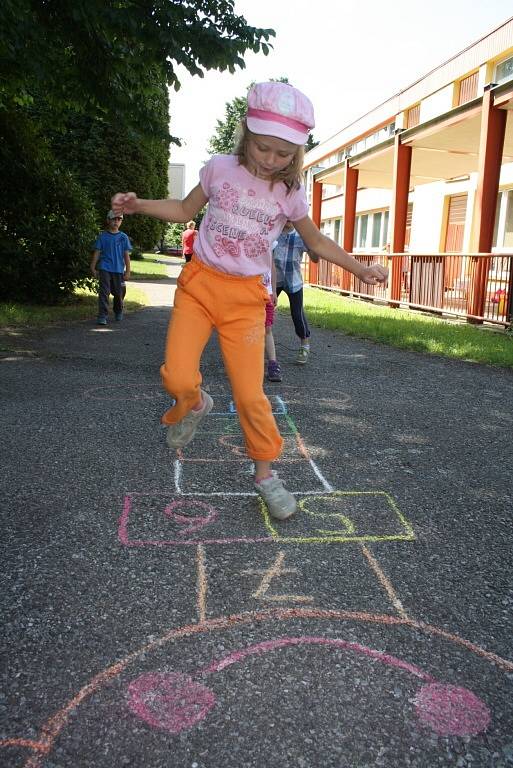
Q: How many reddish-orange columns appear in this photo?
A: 4